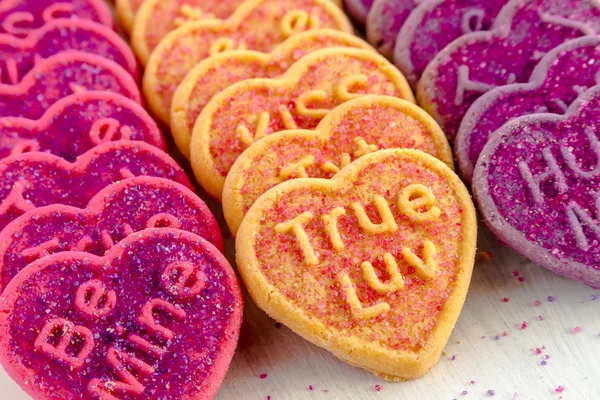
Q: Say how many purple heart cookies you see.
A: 6